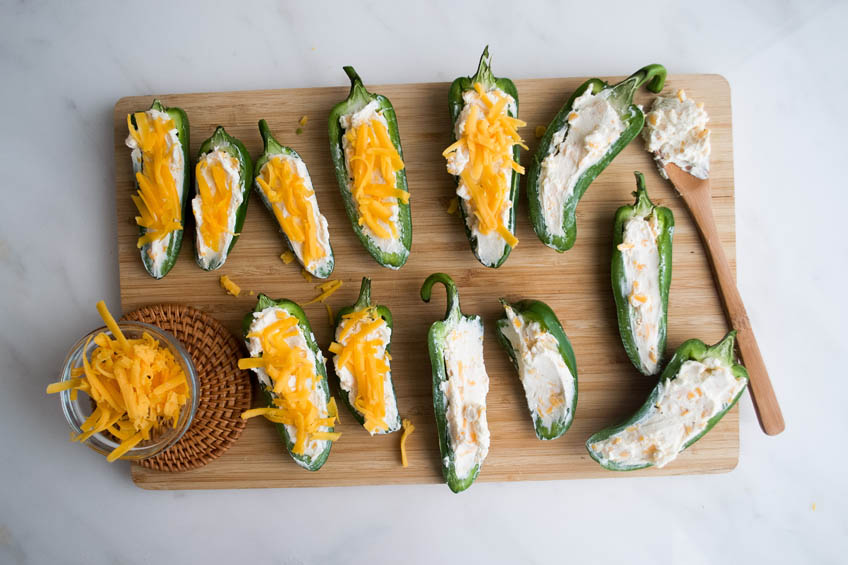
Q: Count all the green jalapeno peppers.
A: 12